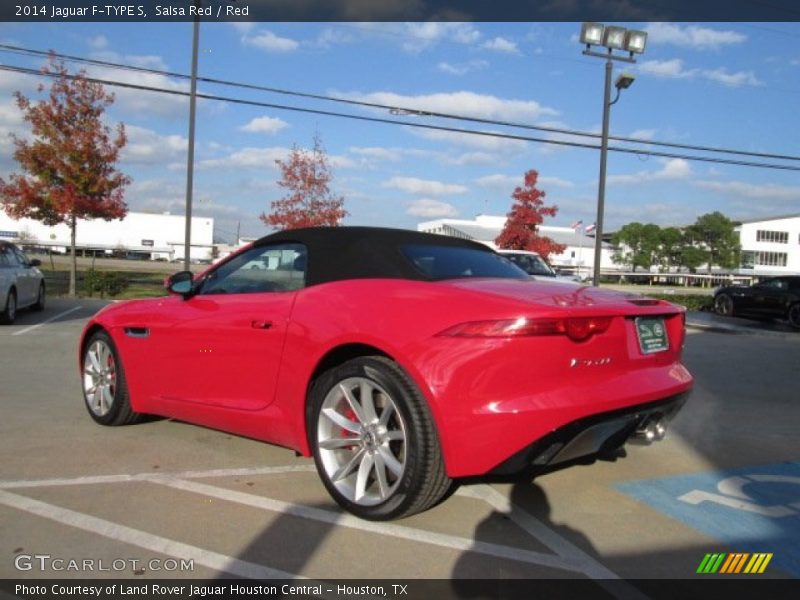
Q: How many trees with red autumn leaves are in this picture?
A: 3